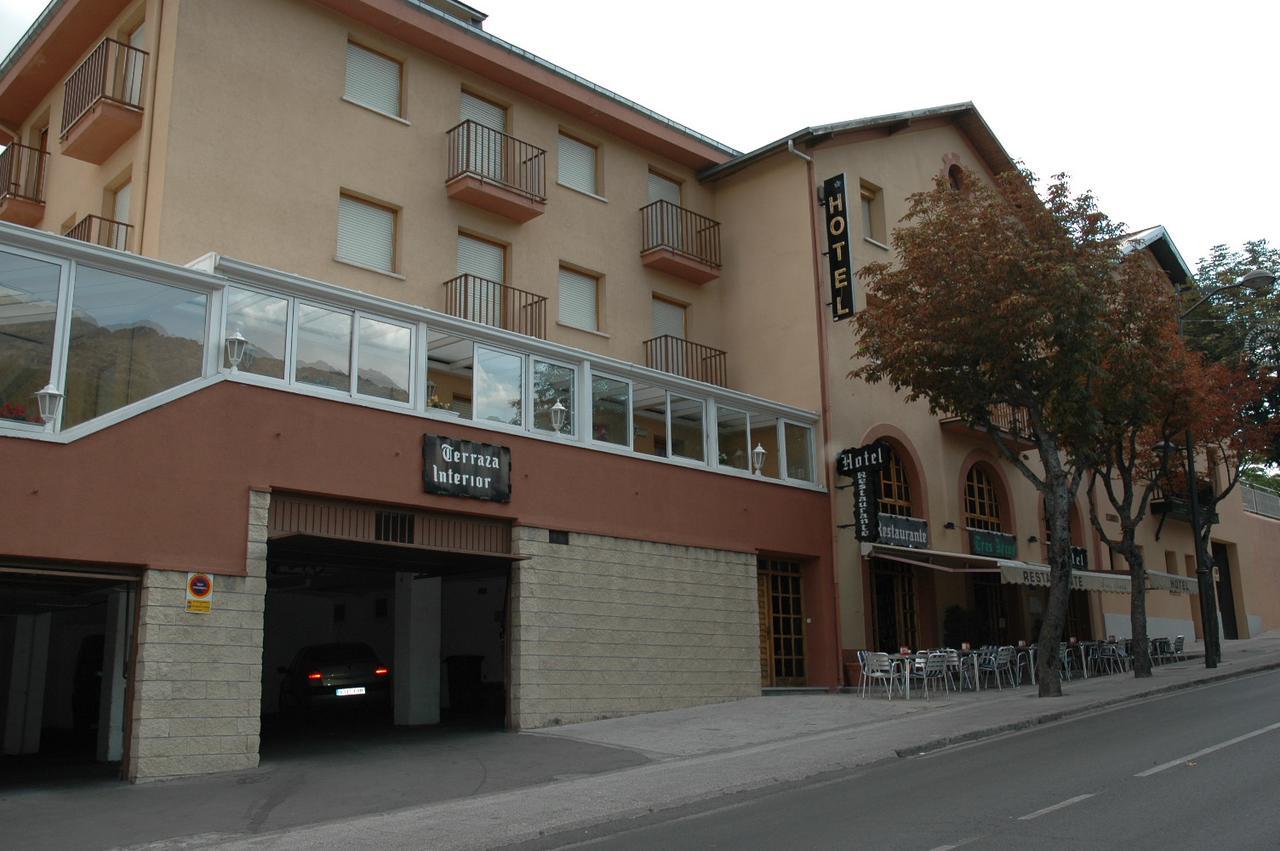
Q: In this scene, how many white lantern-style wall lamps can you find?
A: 4